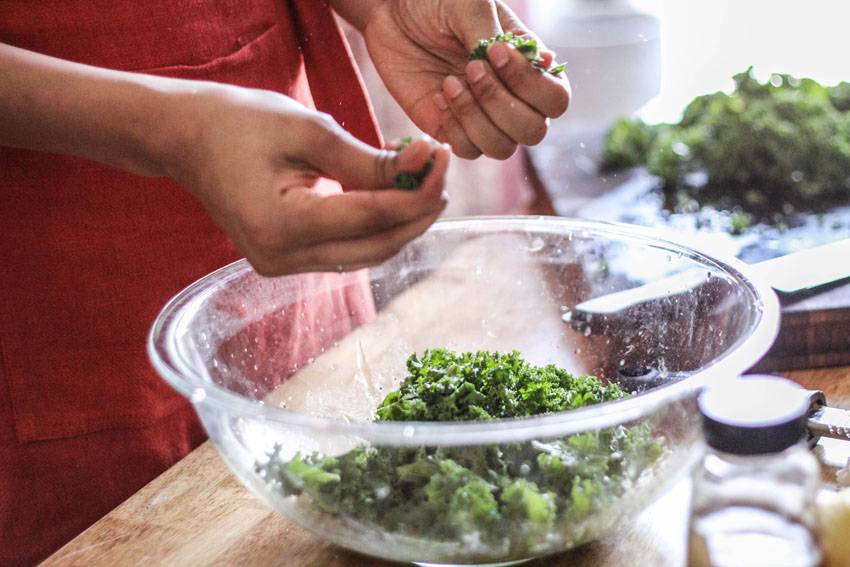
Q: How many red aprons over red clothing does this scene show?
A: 1